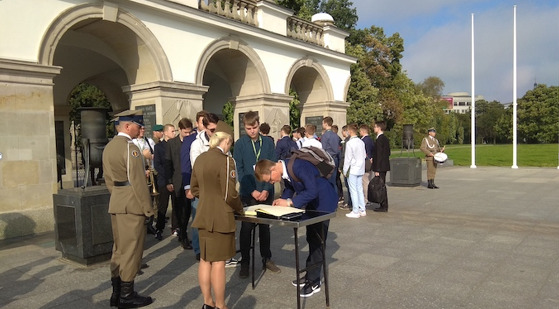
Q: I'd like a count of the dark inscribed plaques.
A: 3